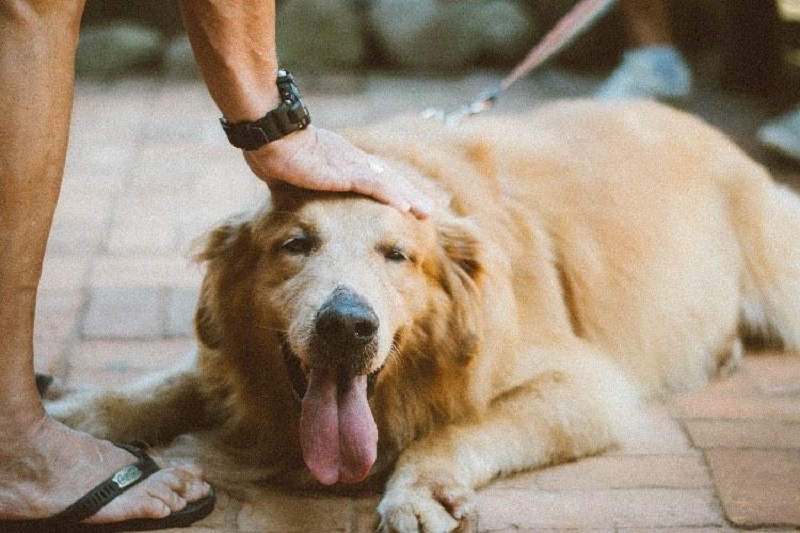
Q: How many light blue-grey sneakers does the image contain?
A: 2